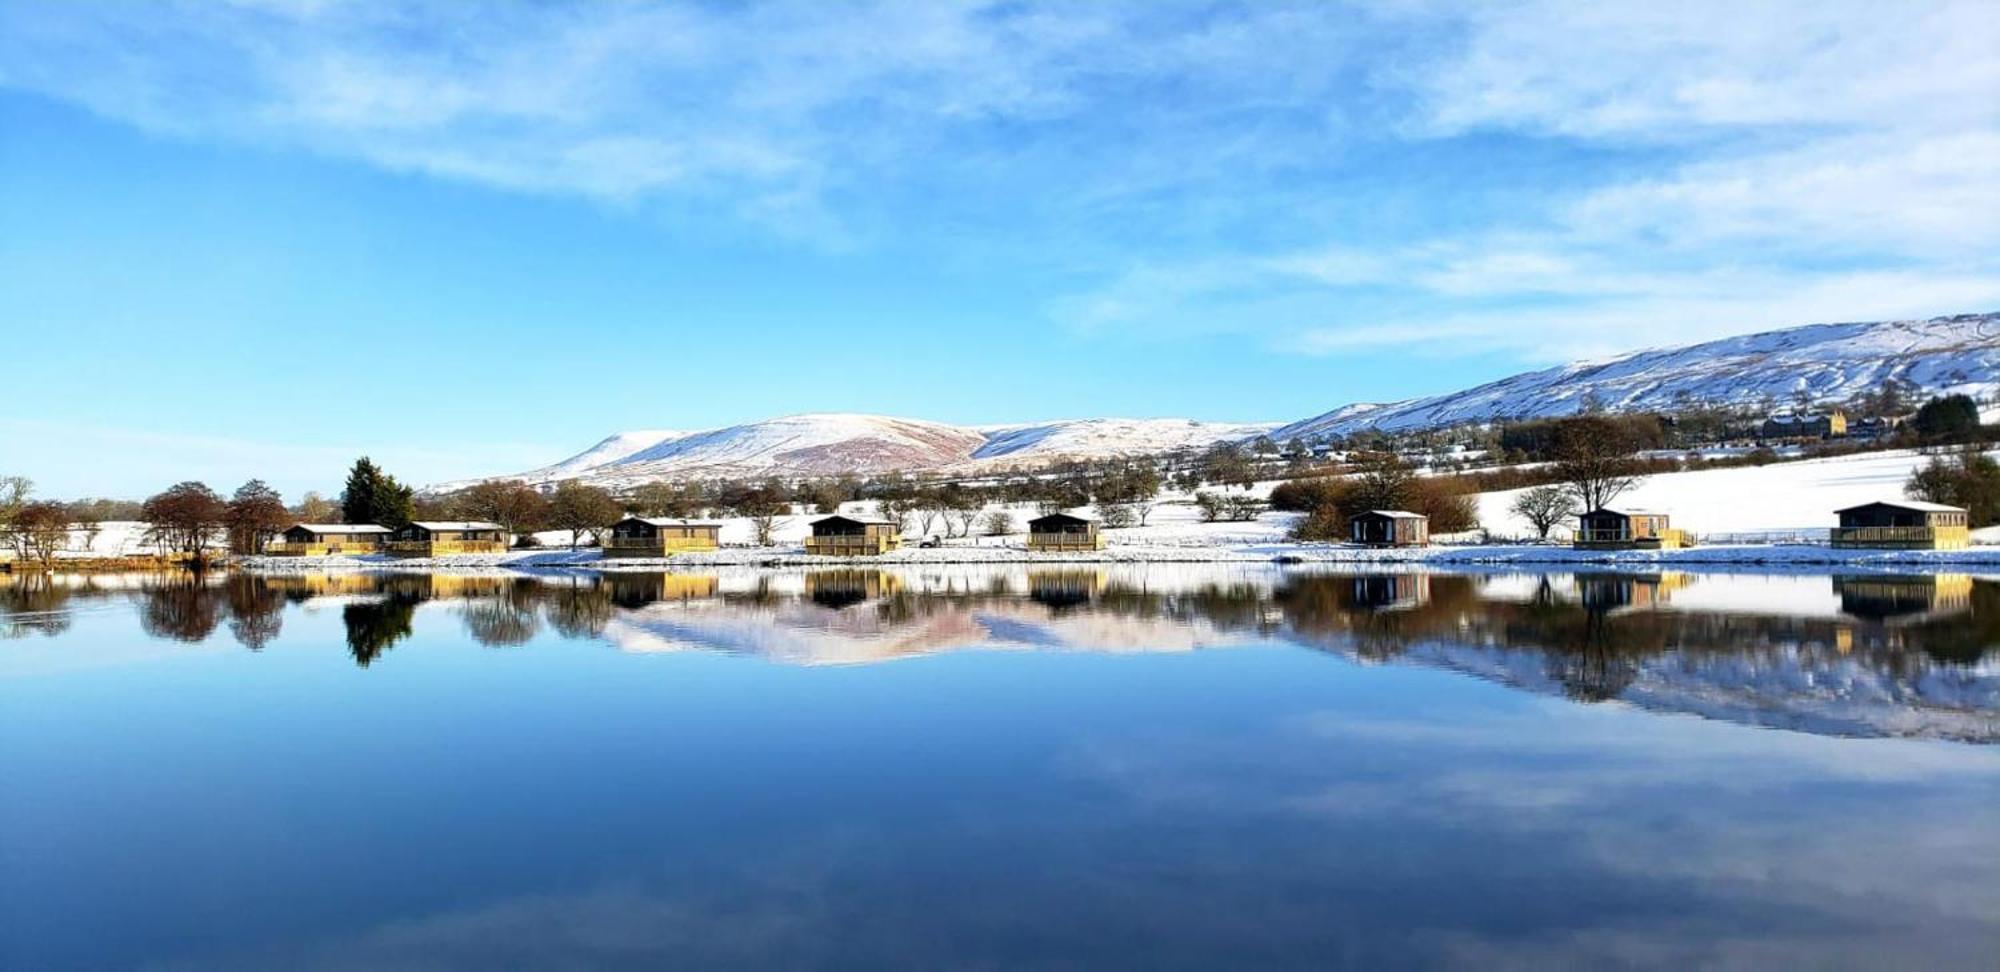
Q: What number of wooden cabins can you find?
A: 8